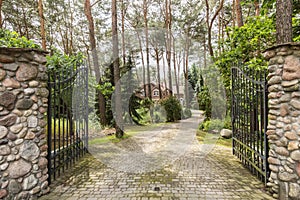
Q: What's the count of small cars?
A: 0